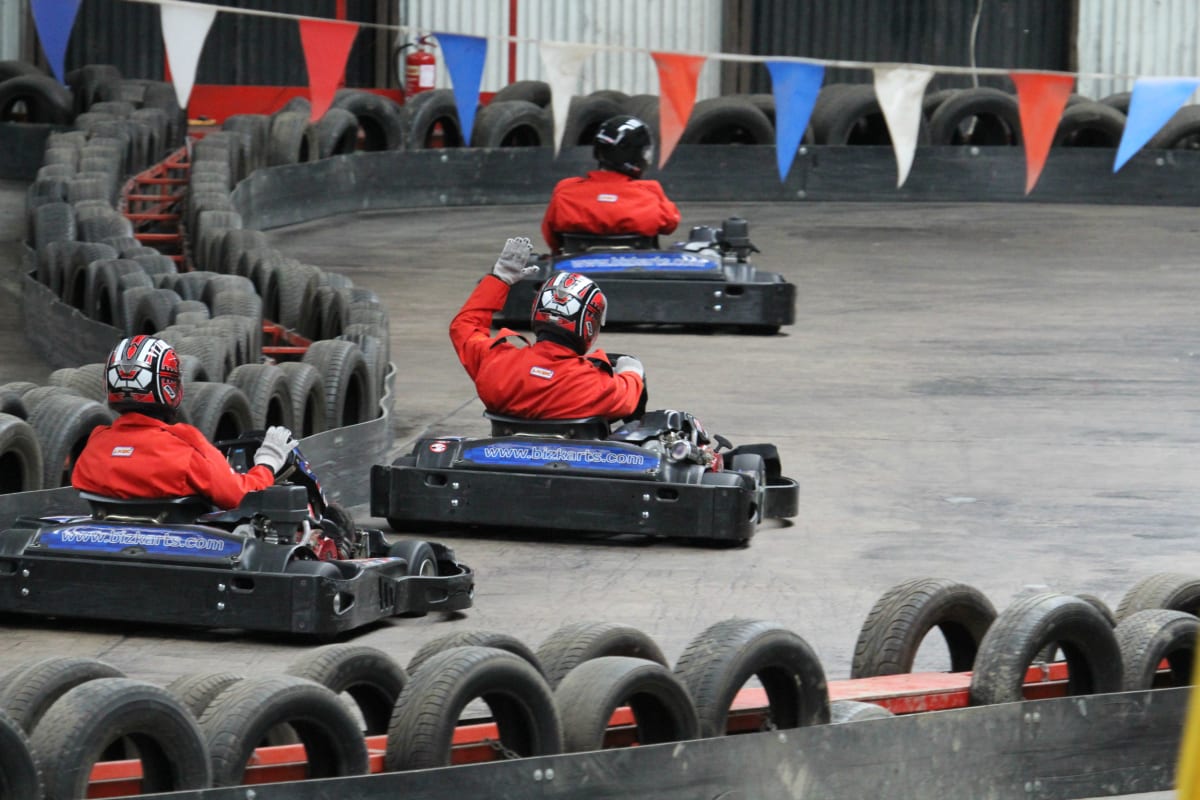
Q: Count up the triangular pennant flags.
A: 10